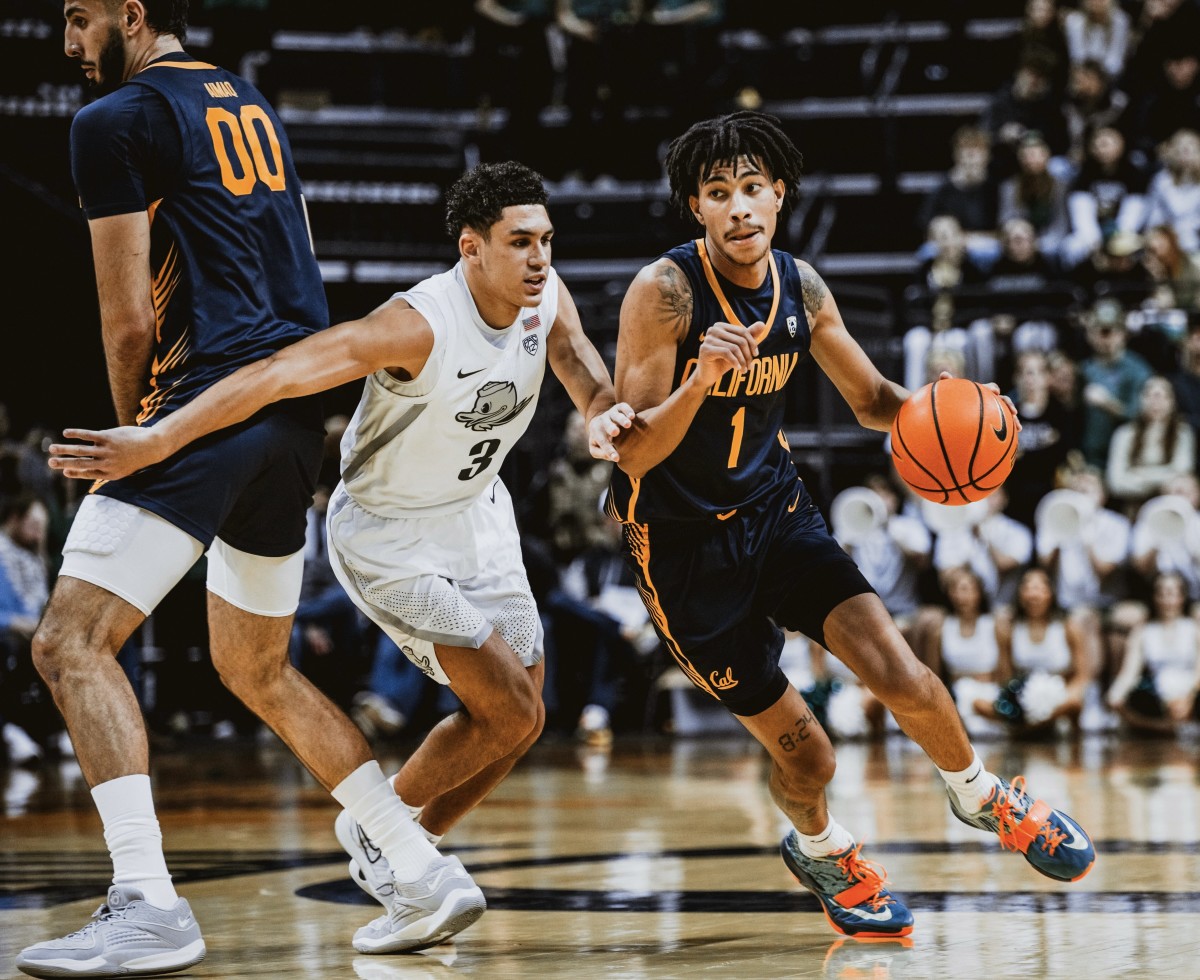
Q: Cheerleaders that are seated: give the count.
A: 3